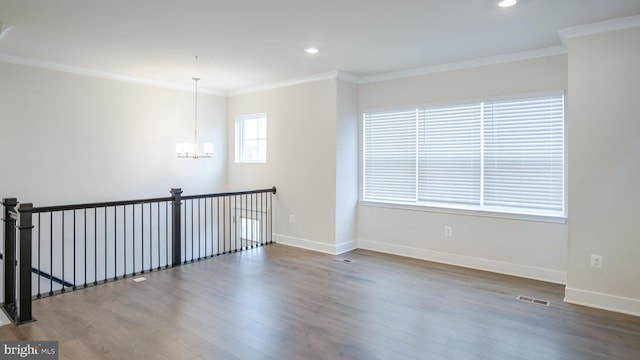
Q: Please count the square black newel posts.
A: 3